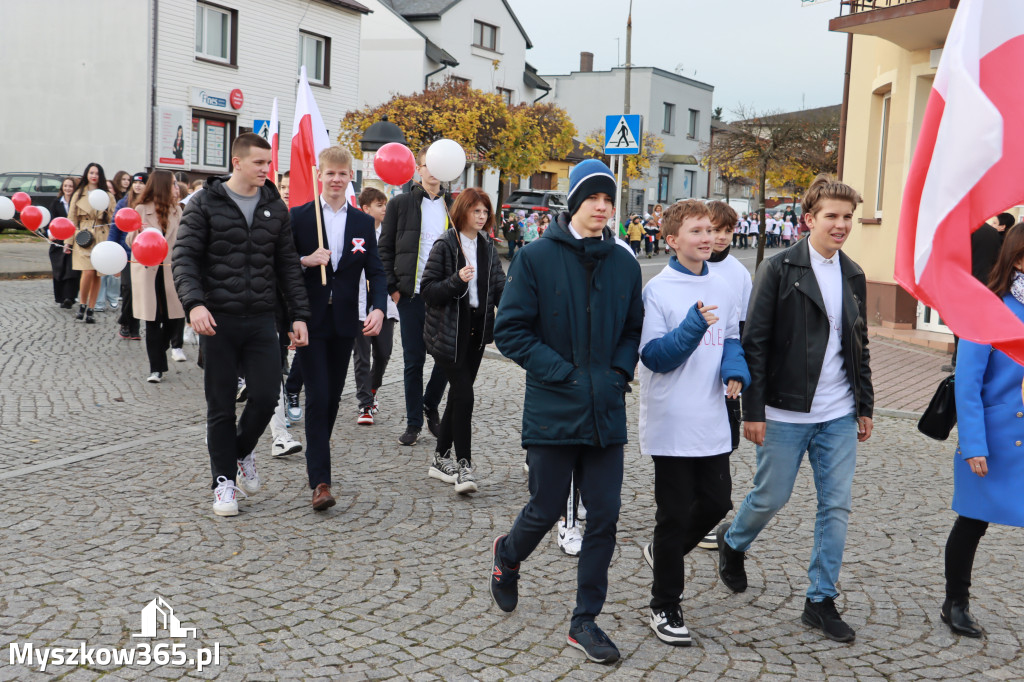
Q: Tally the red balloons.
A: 6